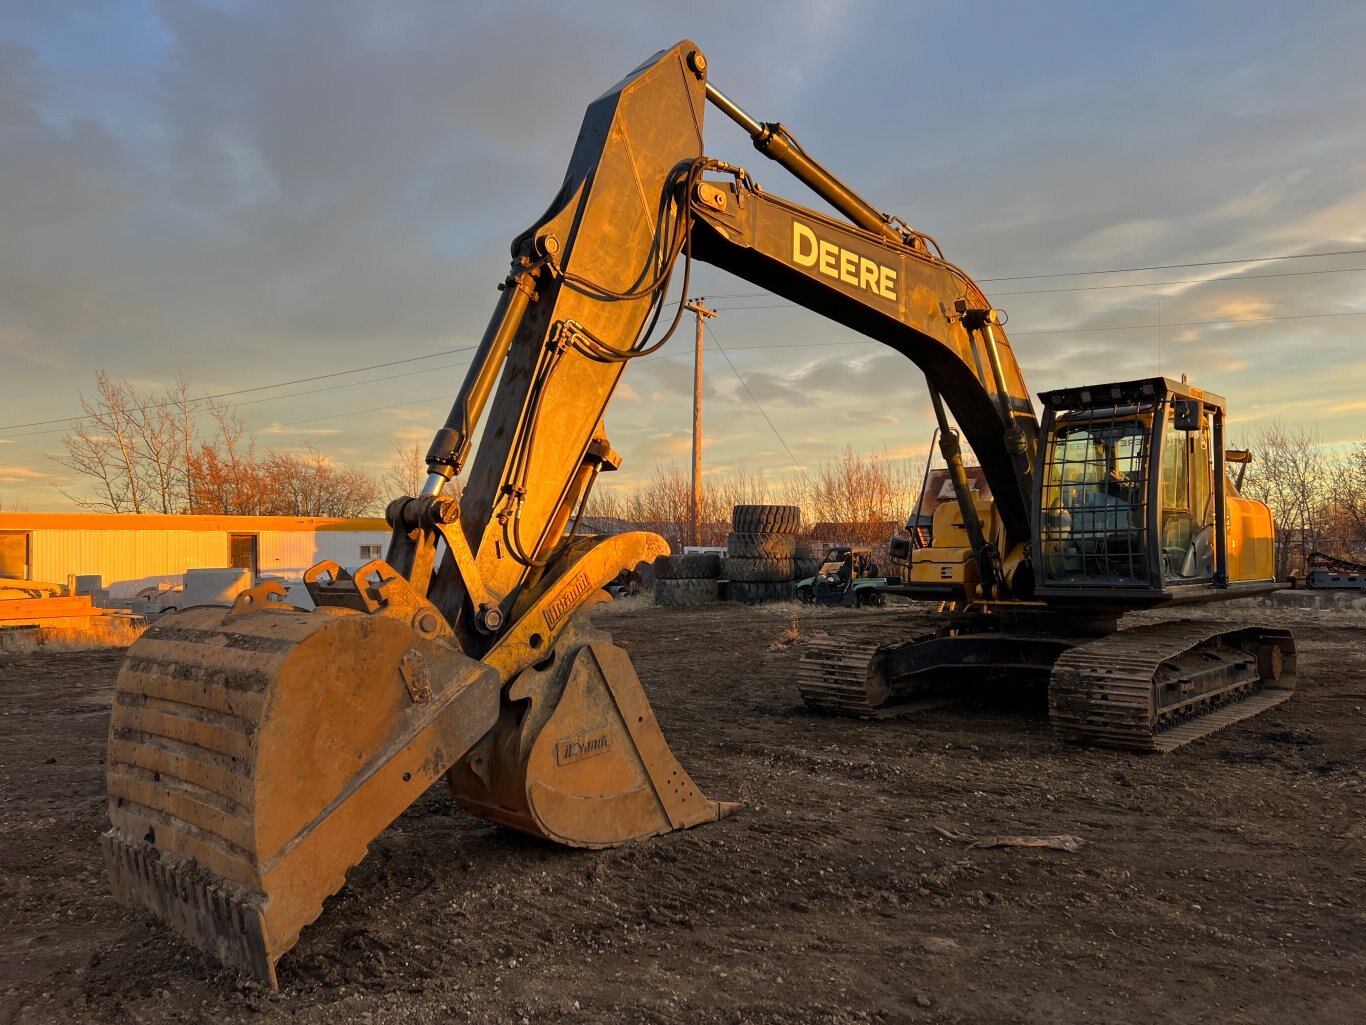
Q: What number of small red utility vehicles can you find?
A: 0